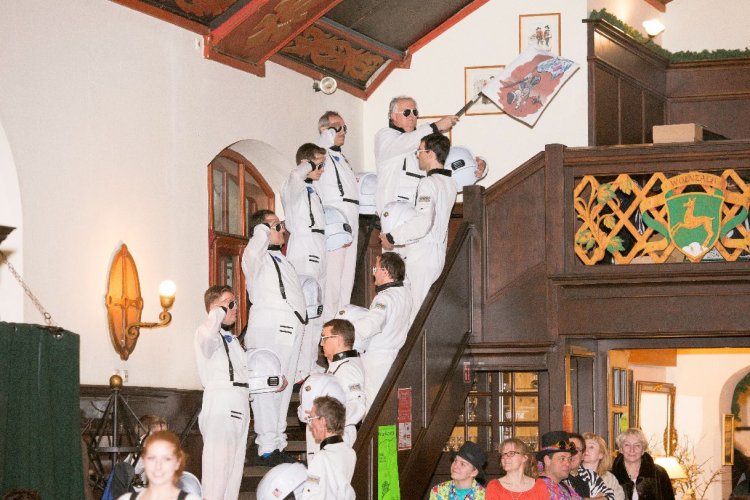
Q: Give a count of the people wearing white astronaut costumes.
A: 9